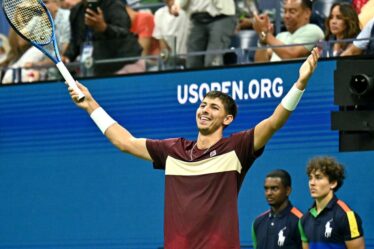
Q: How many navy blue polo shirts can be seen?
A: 2